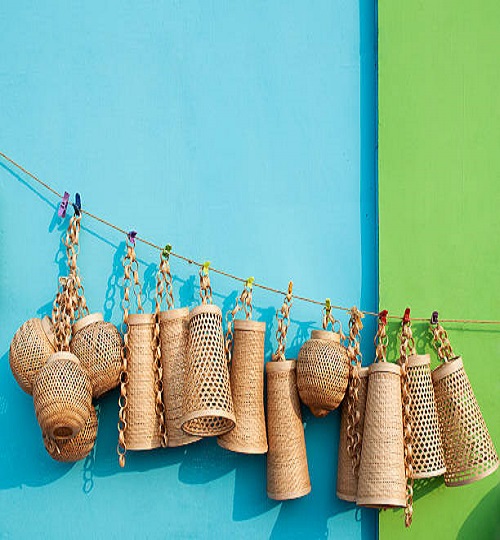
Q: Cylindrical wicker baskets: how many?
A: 9